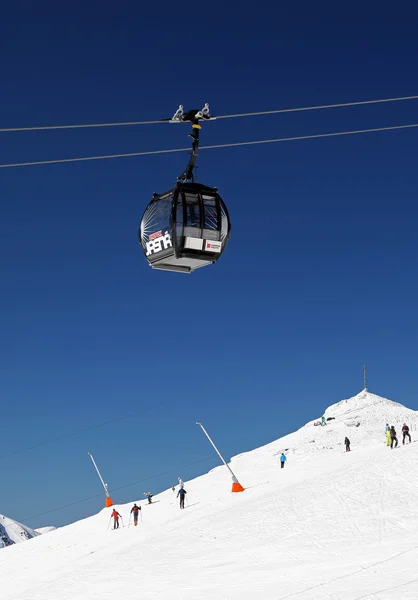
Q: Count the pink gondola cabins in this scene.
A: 0